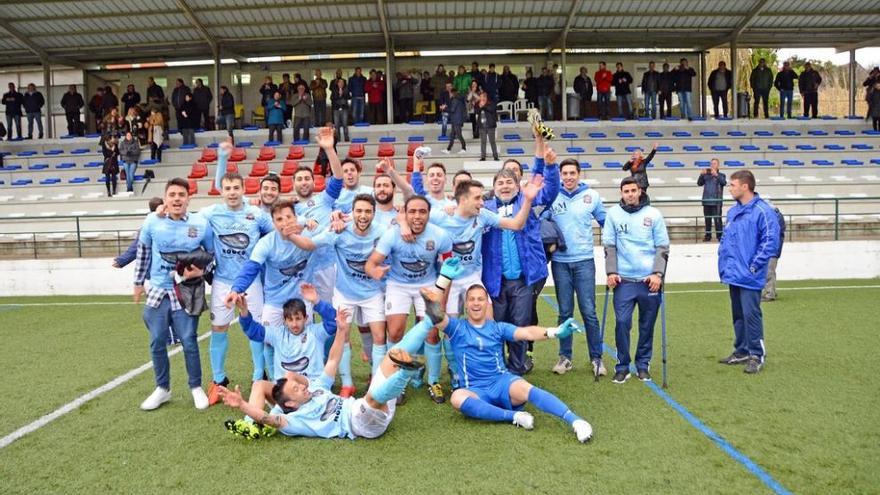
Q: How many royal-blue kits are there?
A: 1